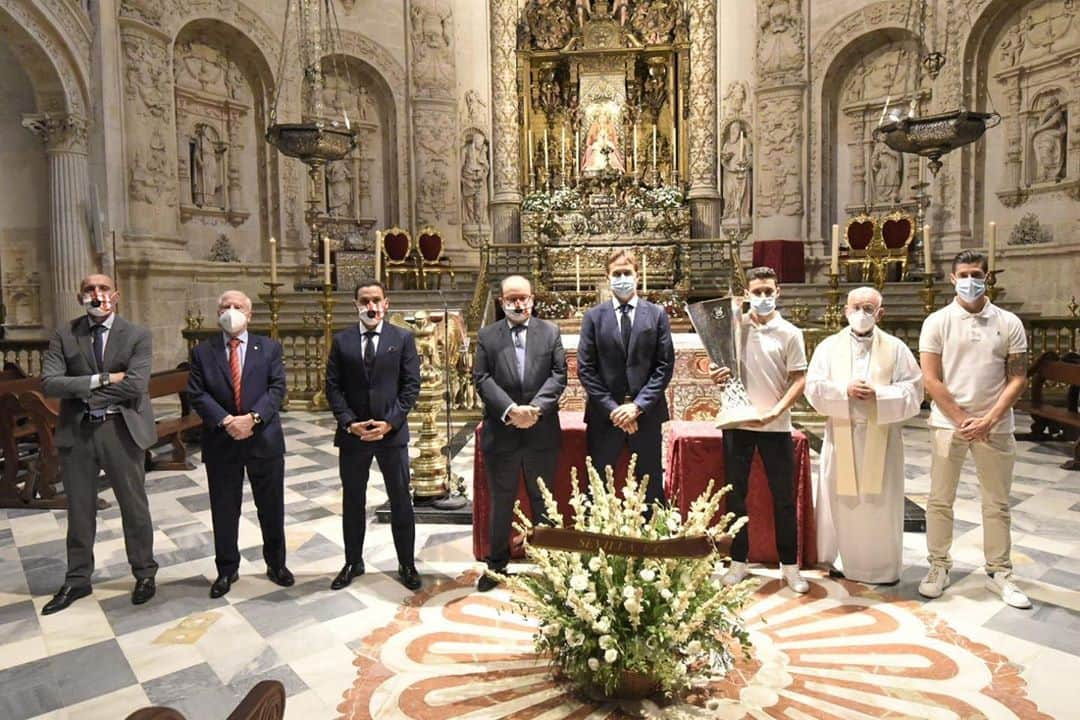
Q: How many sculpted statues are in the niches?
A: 6